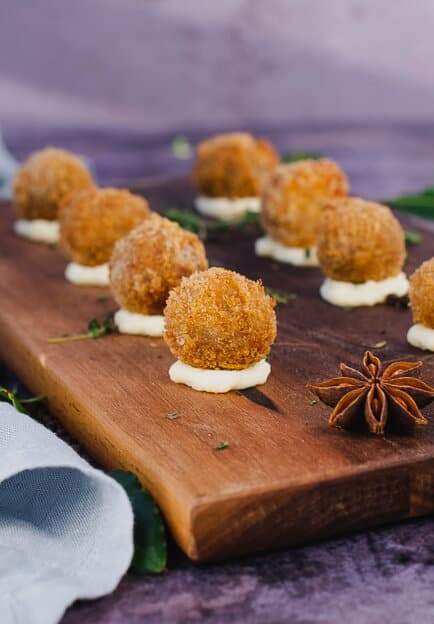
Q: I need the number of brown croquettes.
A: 8